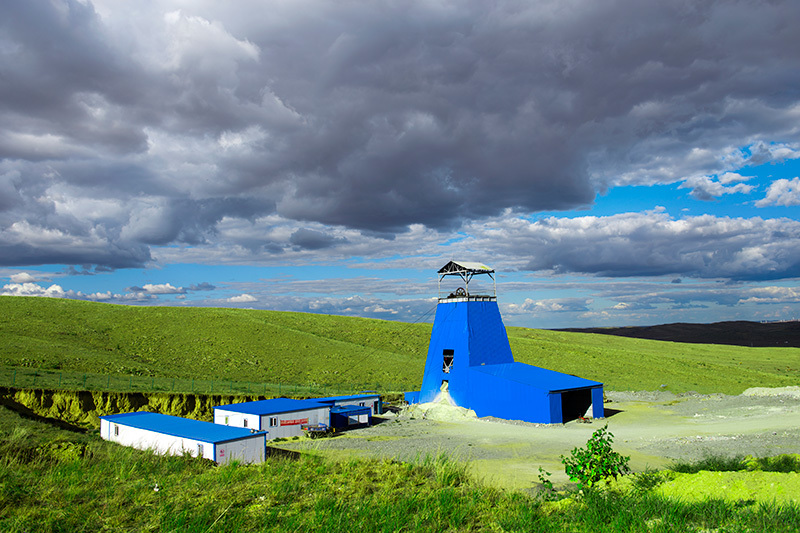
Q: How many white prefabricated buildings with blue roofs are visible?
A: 3